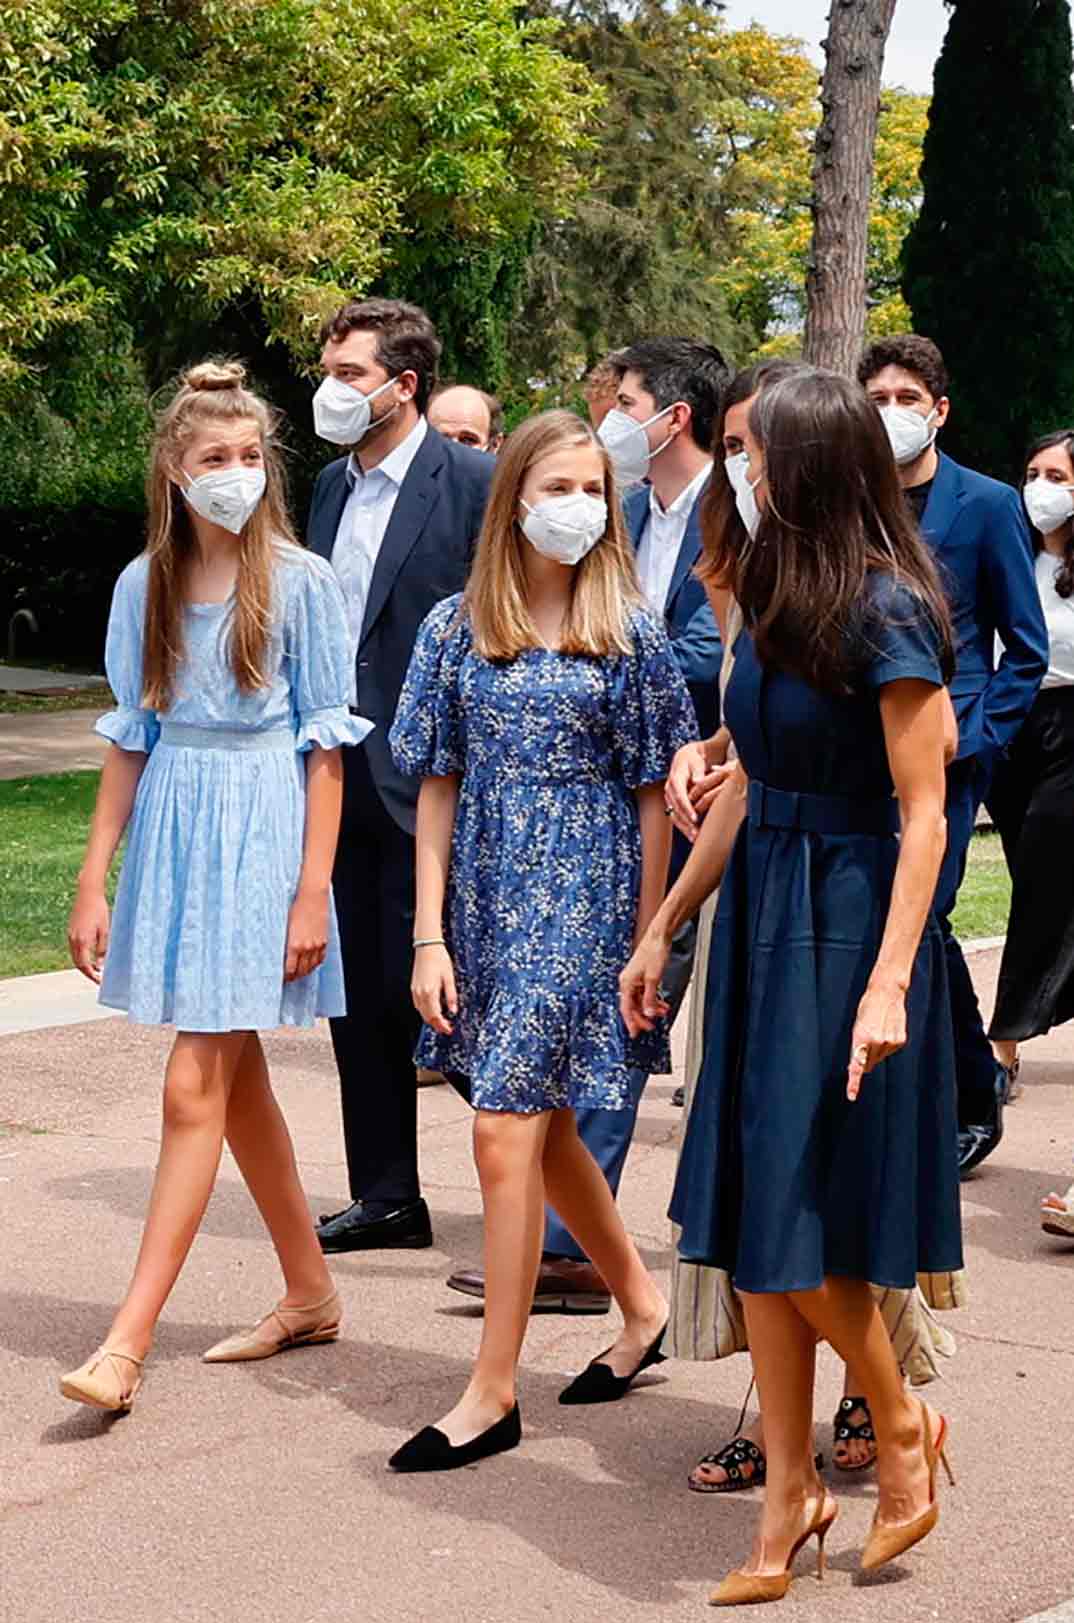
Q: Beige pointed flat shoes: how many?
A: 2